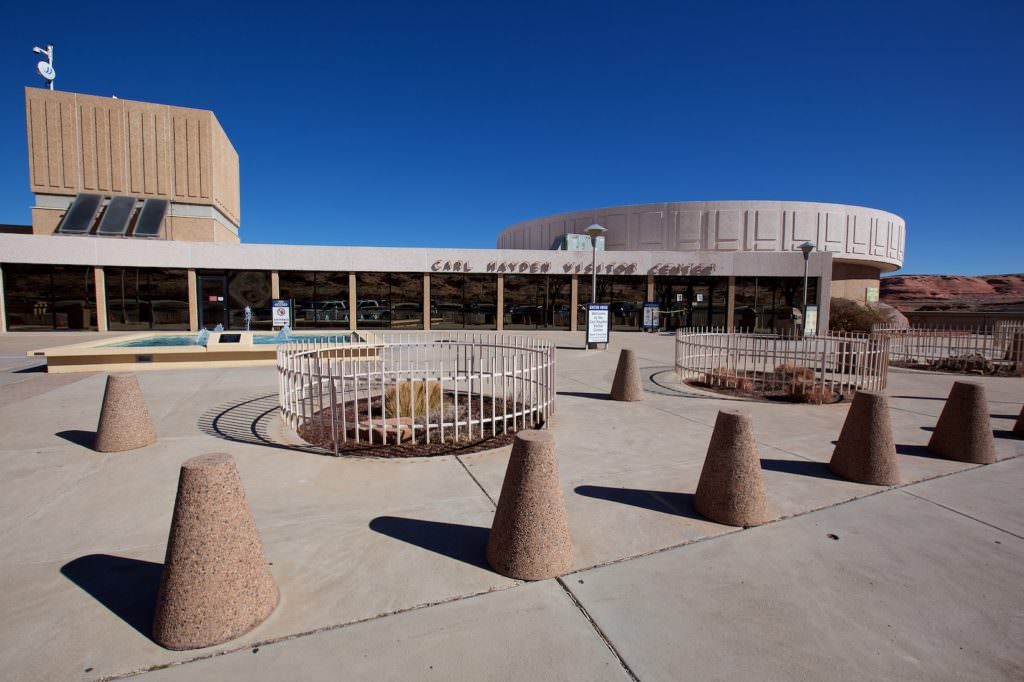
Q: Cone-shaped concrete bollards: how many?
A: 8